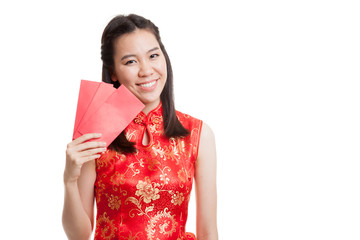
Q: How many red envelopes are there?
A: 3